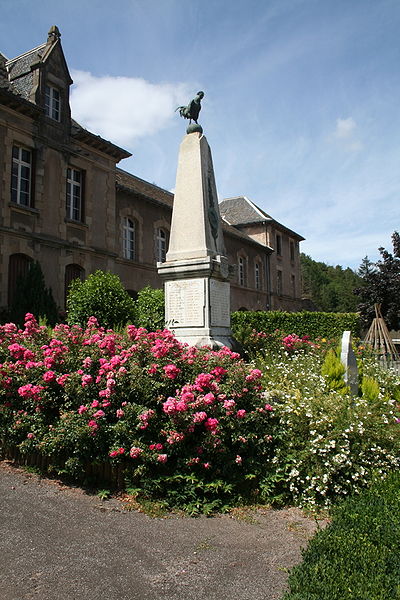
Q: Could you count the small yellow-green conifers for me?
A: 2